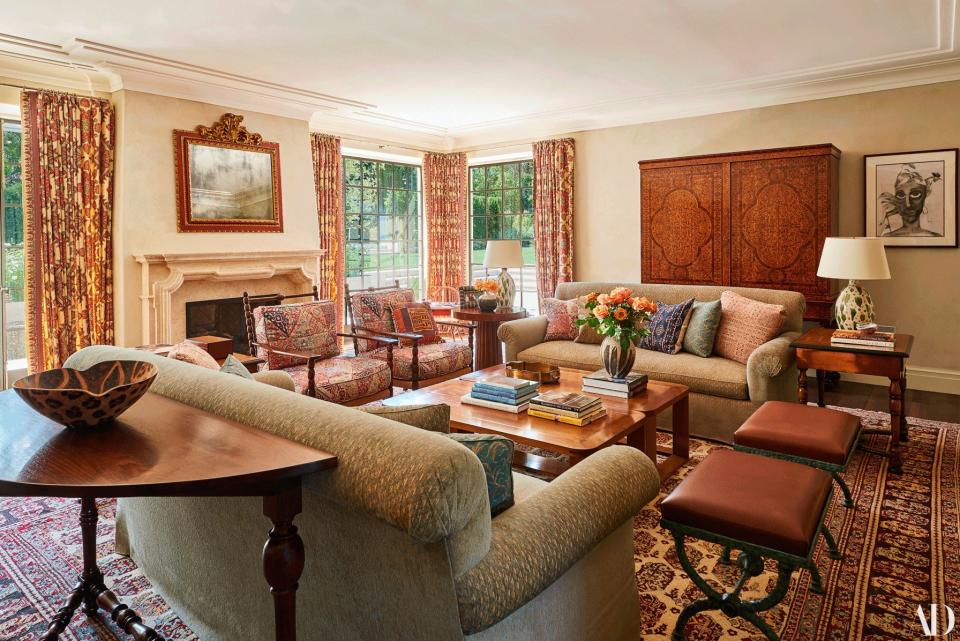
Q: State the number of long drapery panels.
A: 4